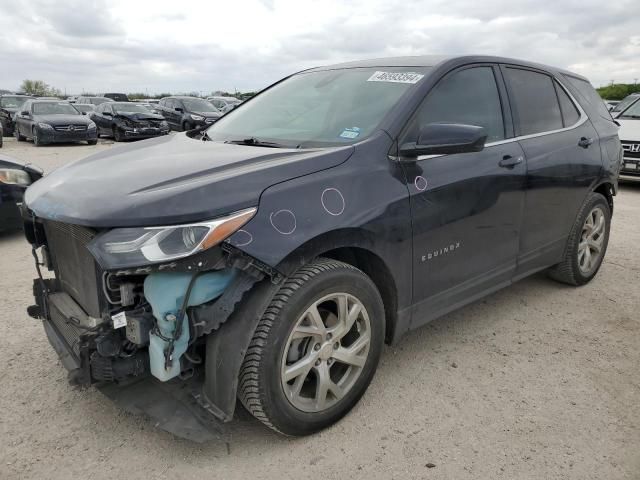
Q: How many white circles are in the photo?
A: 4